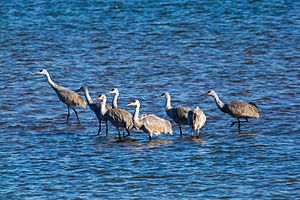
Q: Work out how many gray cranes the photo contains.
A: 8